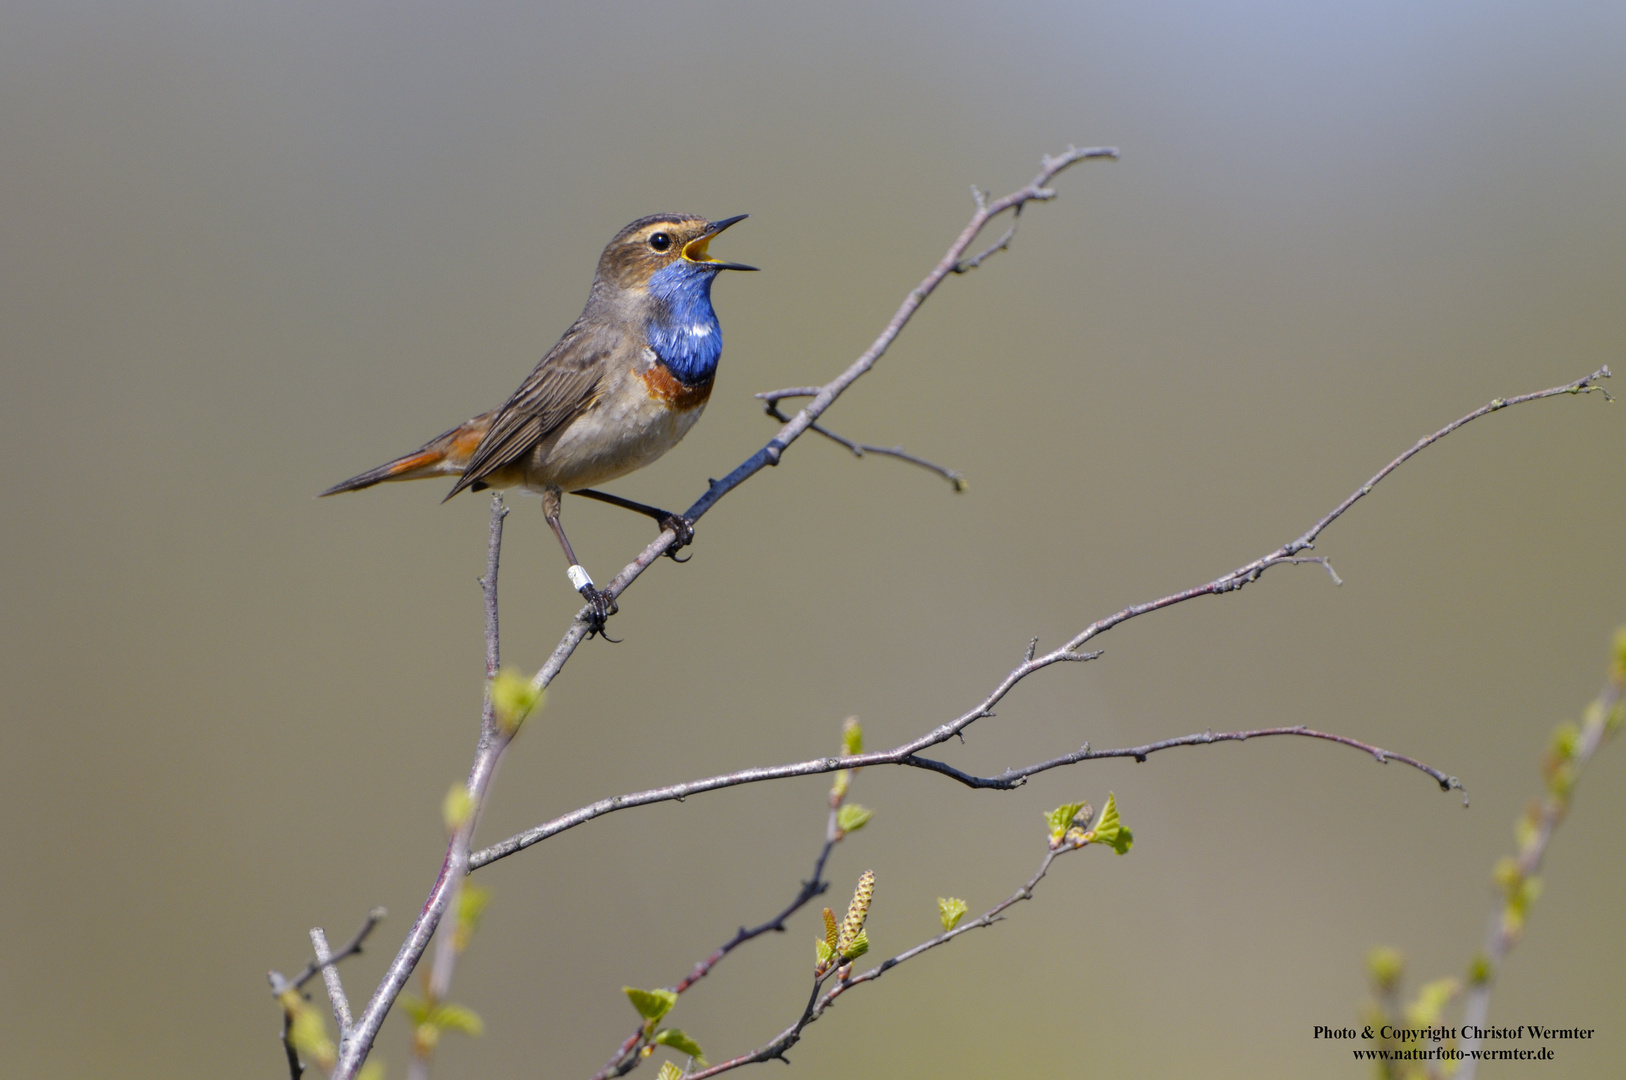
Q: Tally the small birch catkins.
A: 2